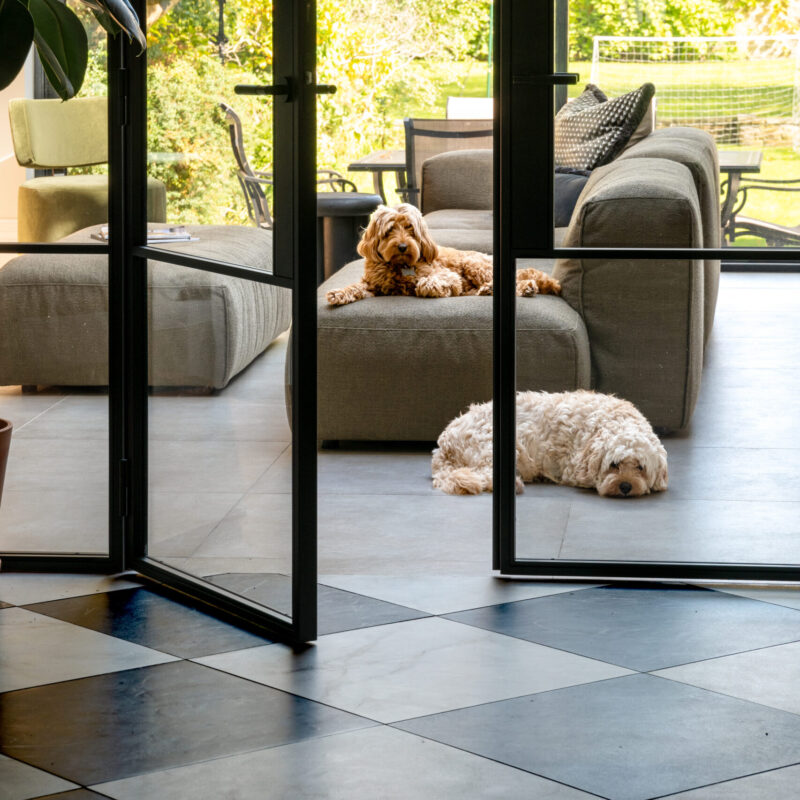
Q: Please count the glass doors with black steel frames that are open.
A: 1